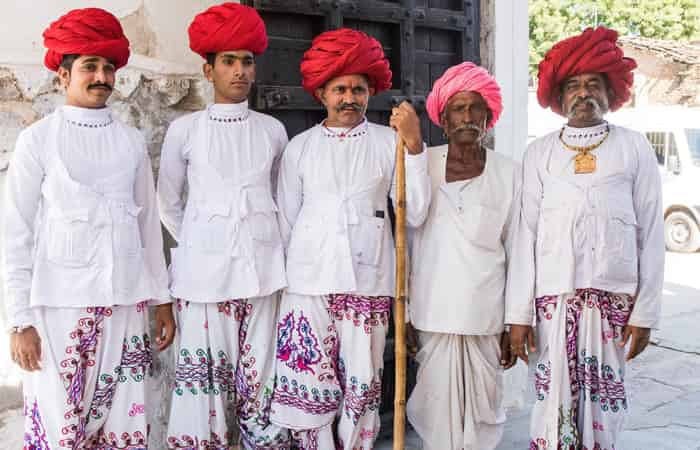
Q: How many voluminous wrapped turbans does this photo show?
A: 5